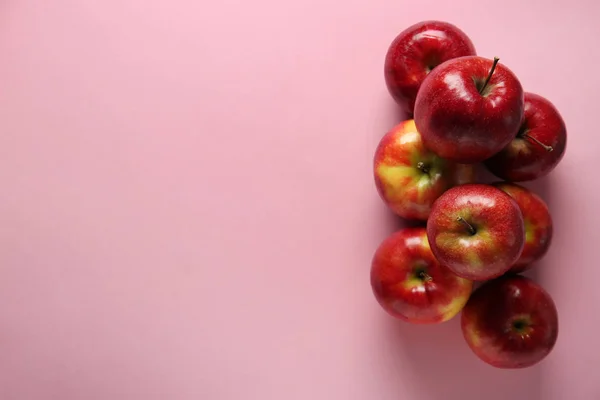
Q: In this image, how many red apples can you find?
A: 8